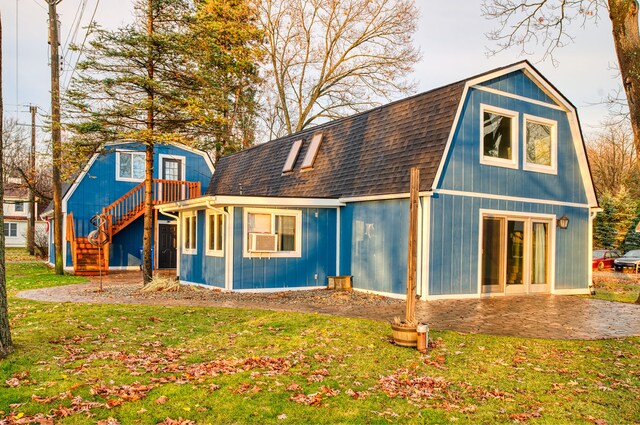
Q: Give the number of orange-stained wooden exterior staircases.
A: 1